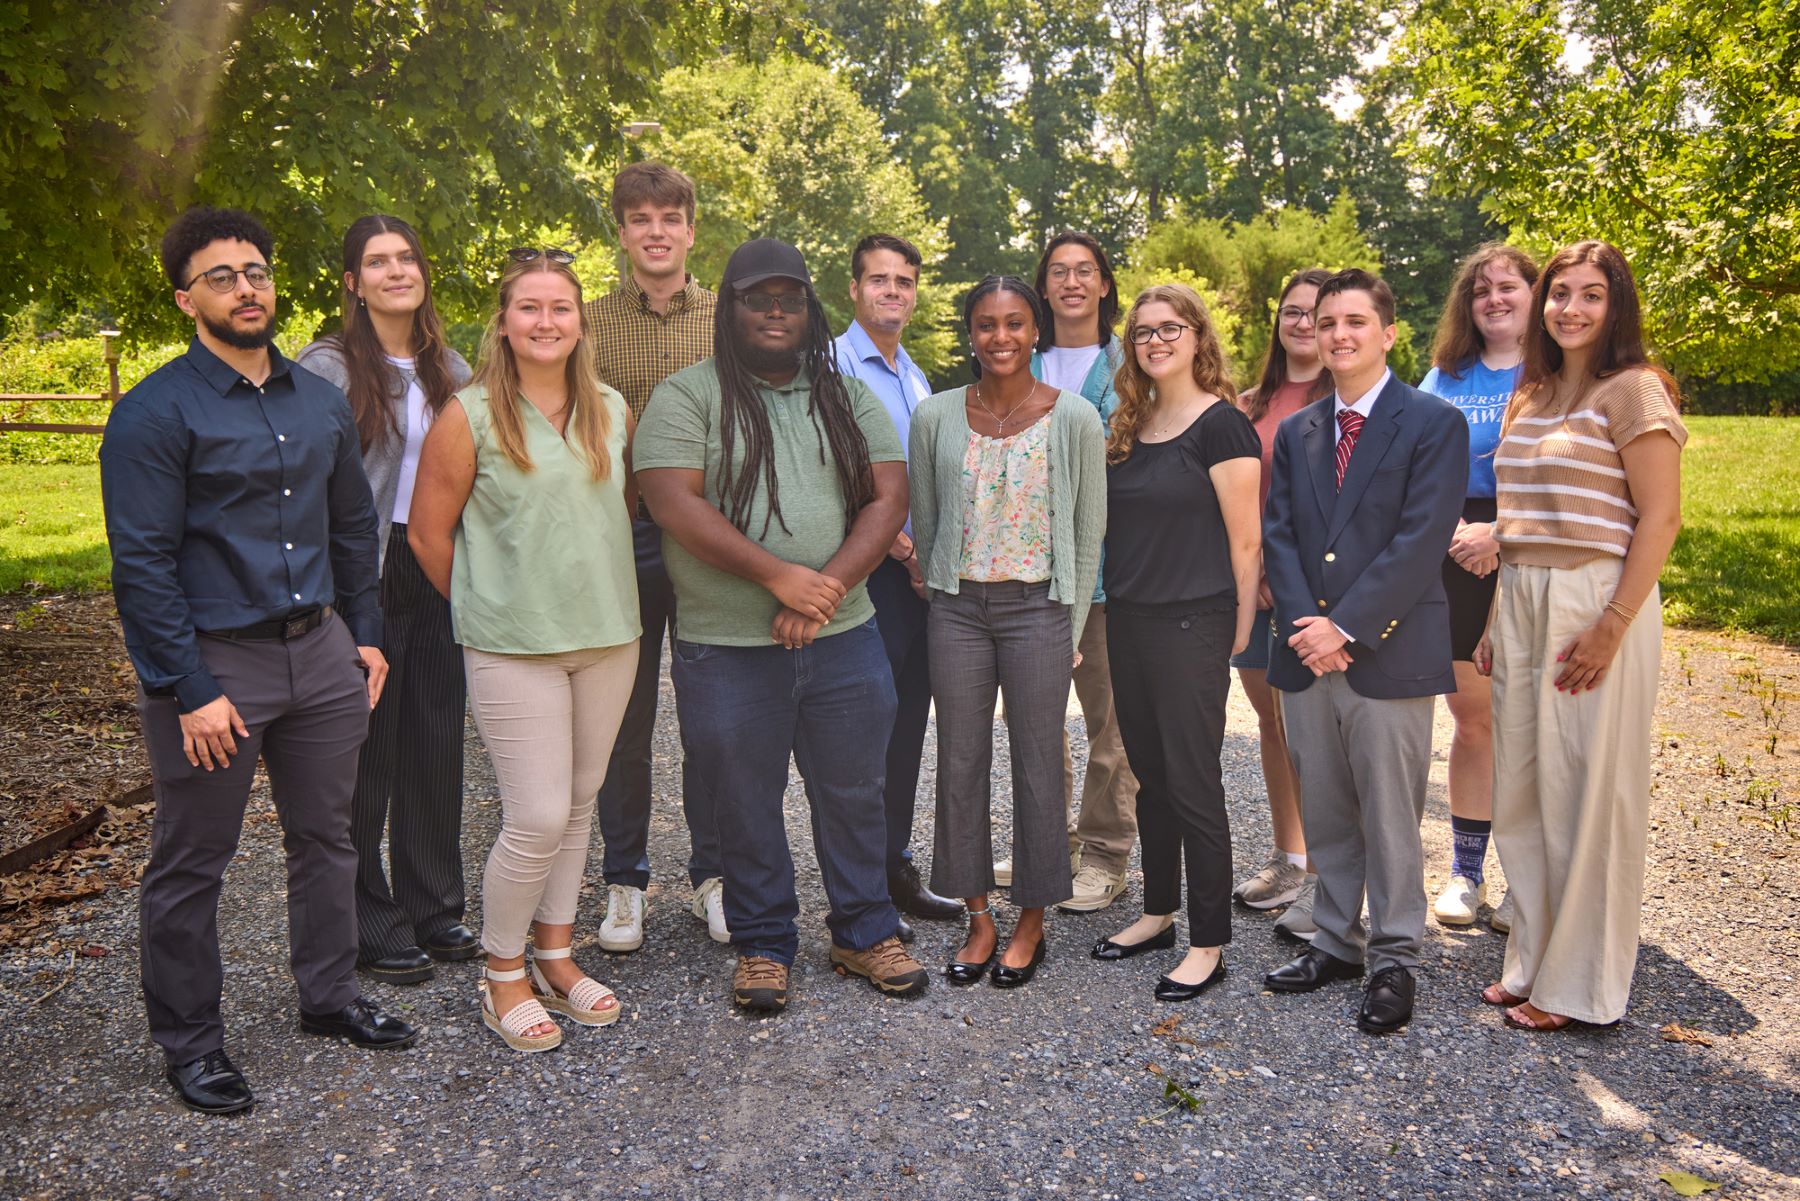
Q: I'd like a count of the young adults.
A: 13